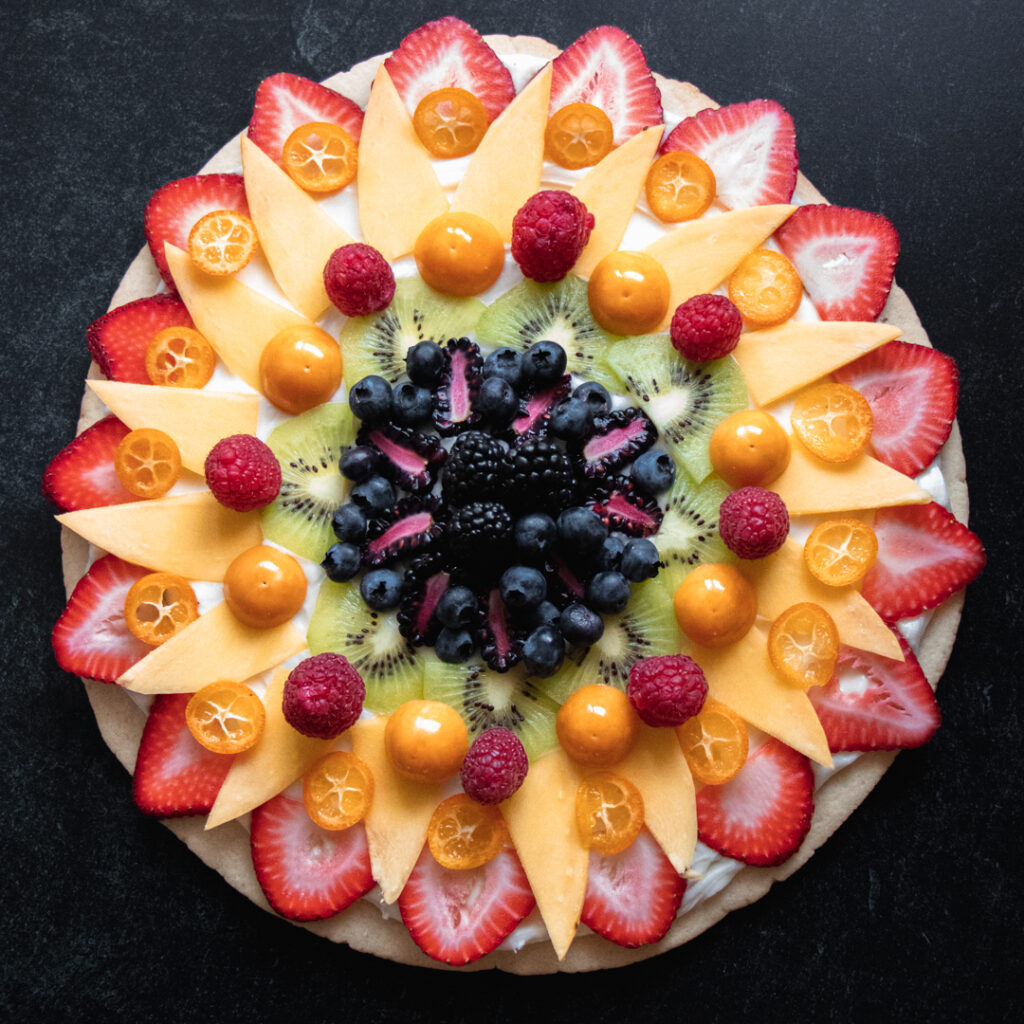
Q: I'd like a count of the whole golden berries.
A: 8